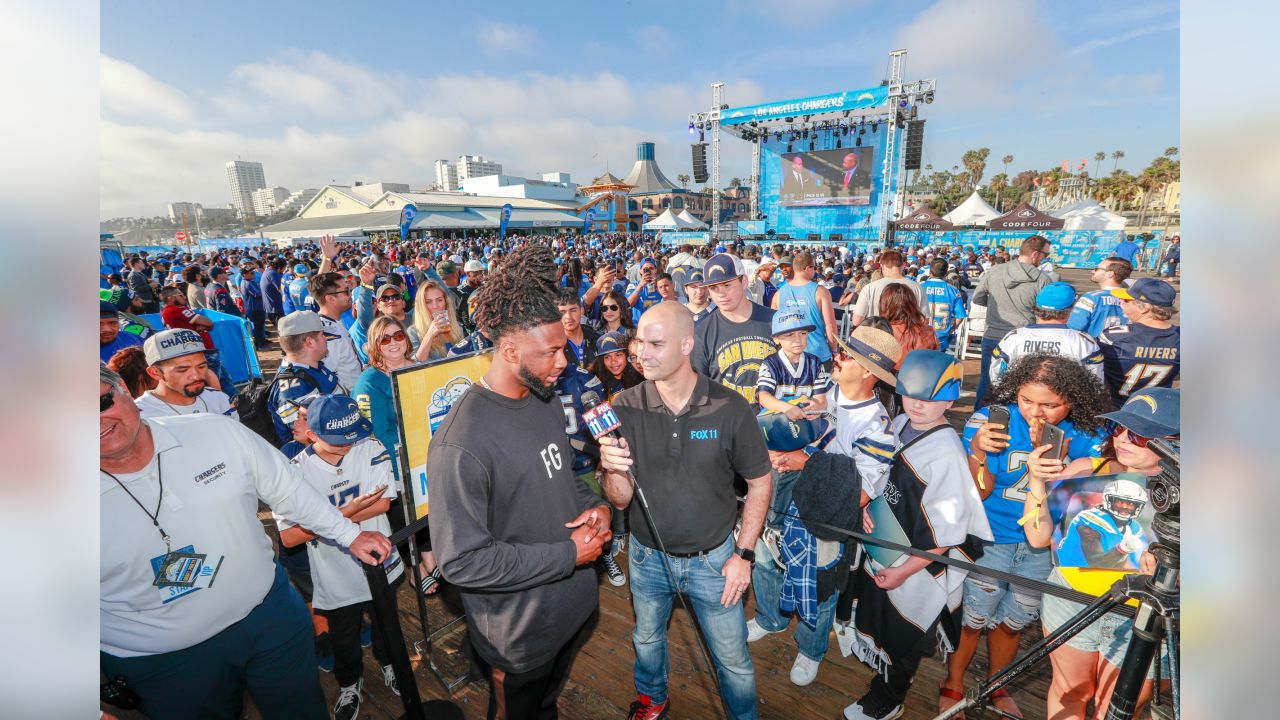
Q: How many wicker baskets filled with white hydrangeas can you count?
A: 0